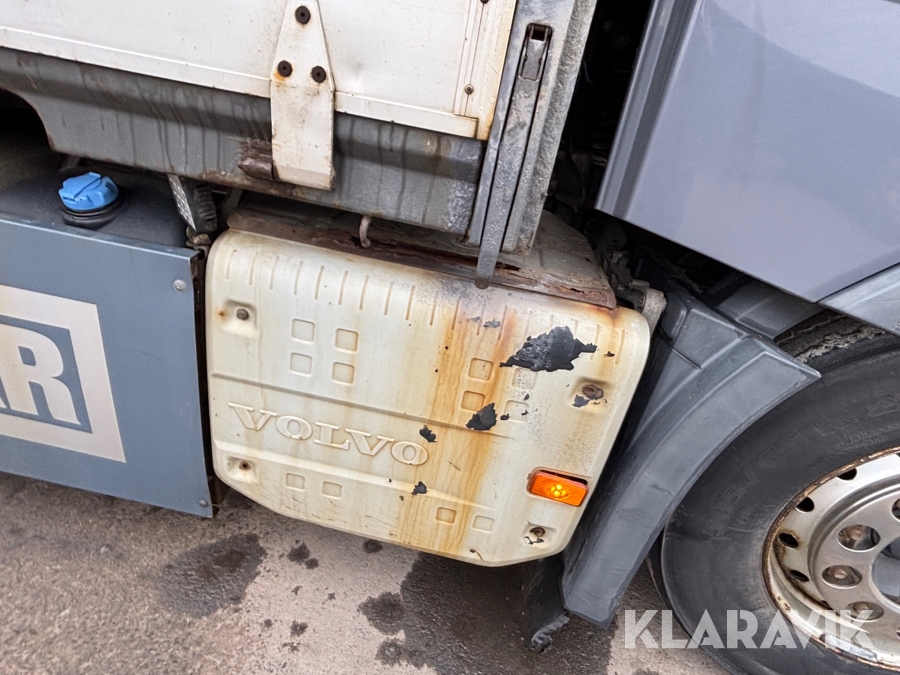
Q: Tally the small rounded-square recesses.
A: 12